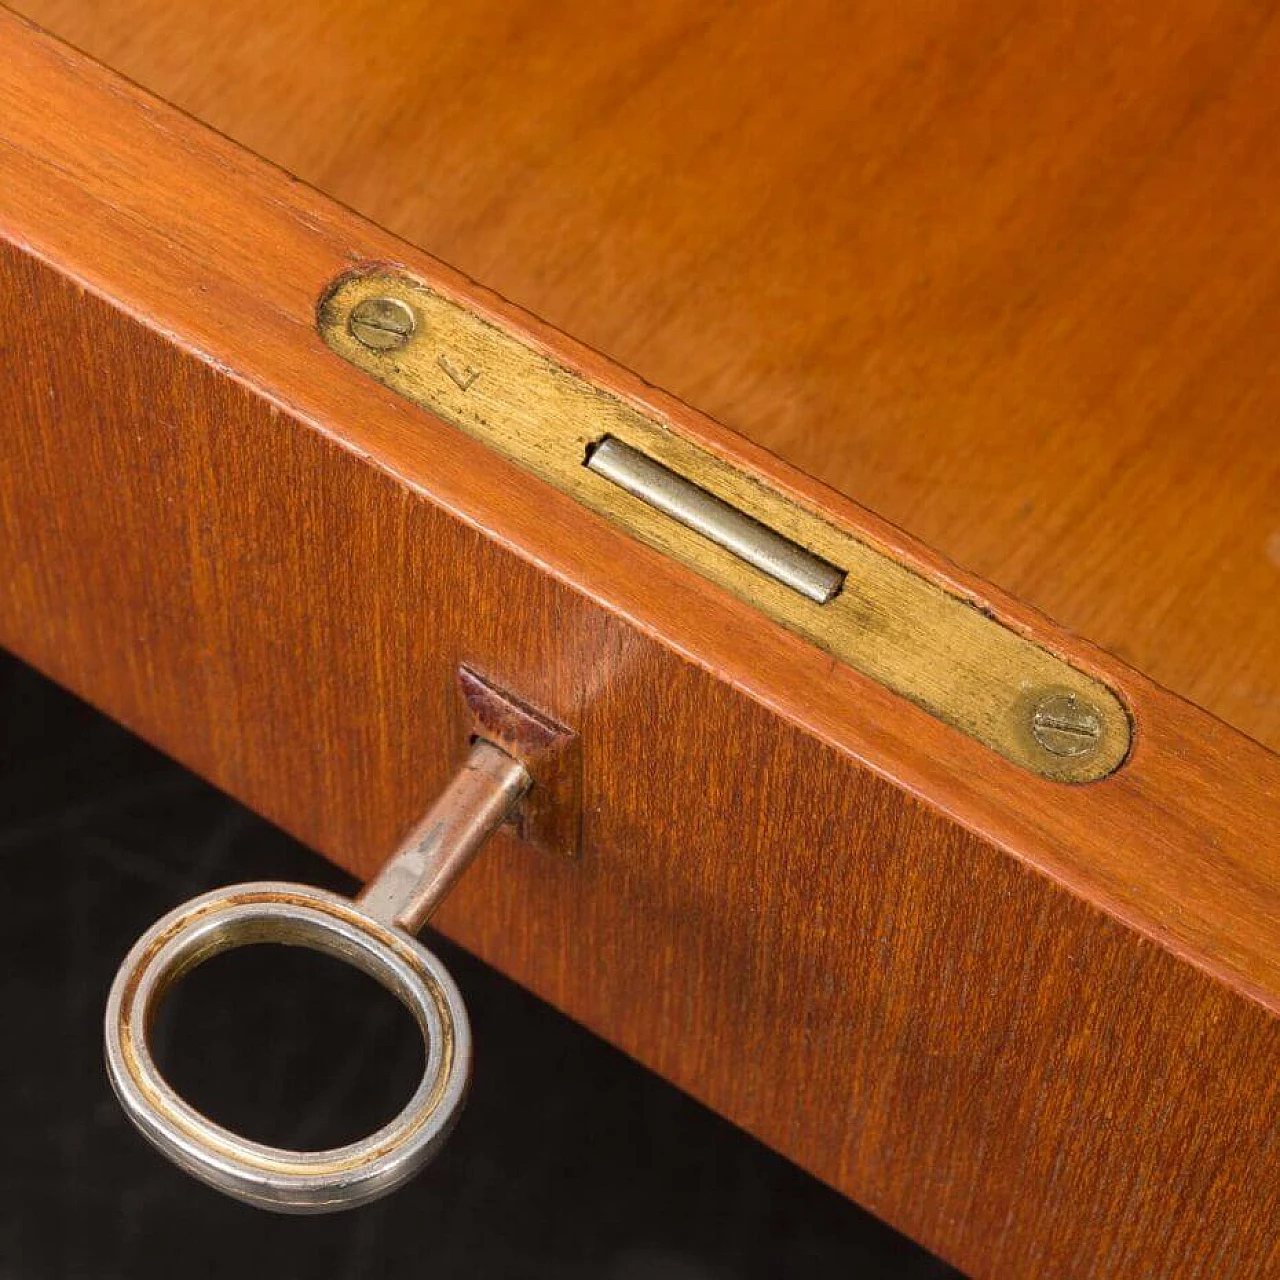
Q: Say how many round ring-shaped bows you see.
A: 1